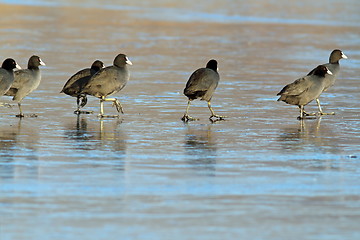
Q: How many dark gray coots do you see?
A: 7